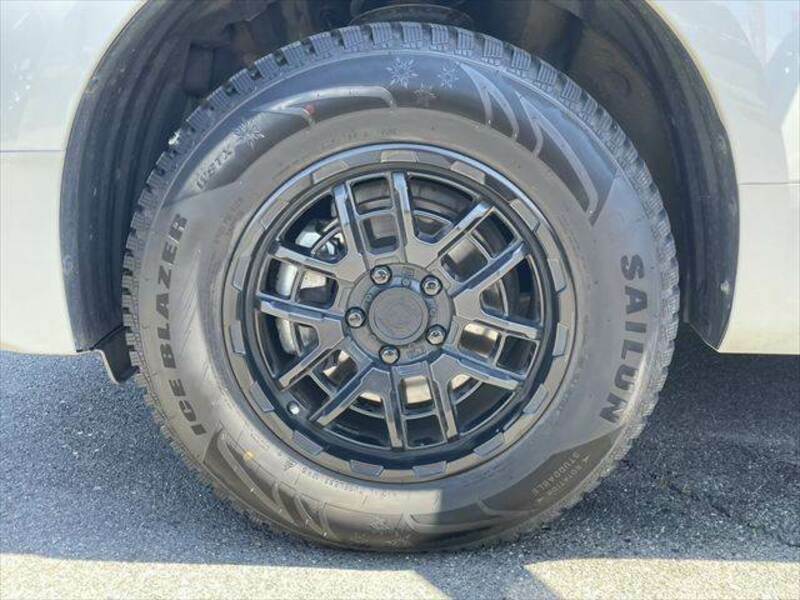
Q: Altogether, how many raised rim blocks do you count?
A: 15